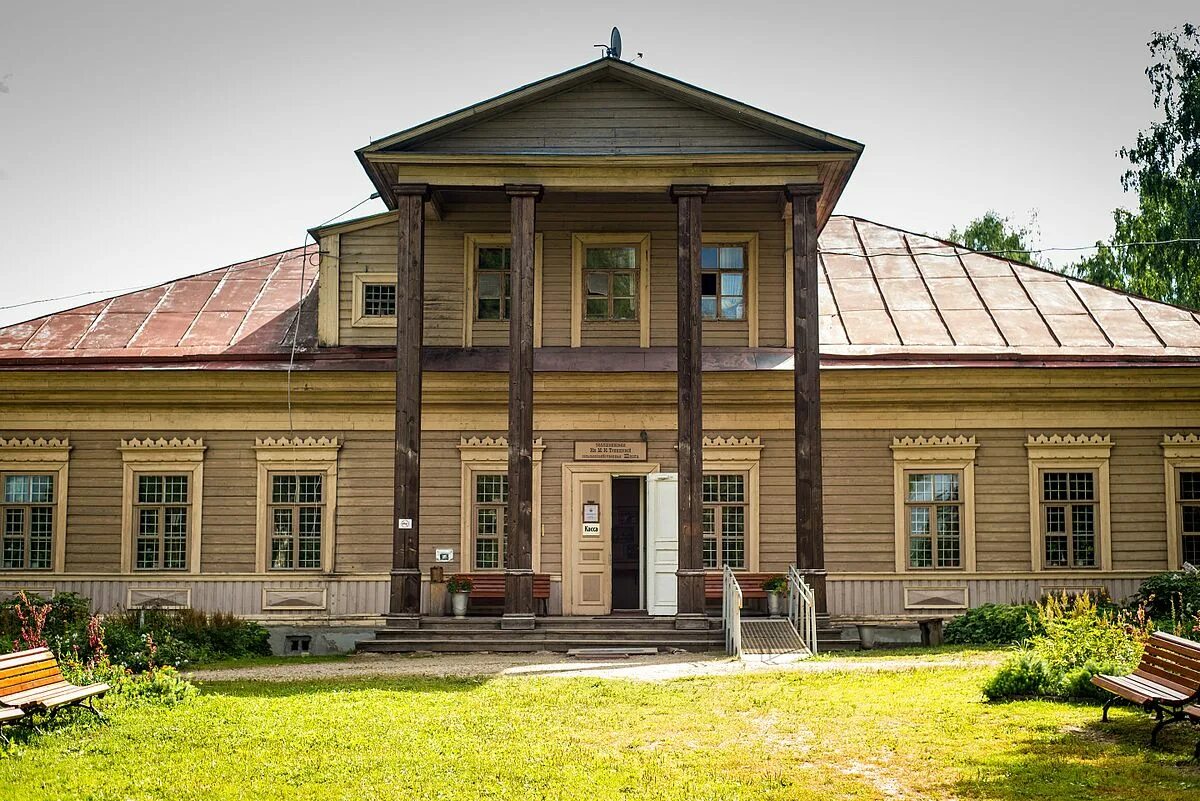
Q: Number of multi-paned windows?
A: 12